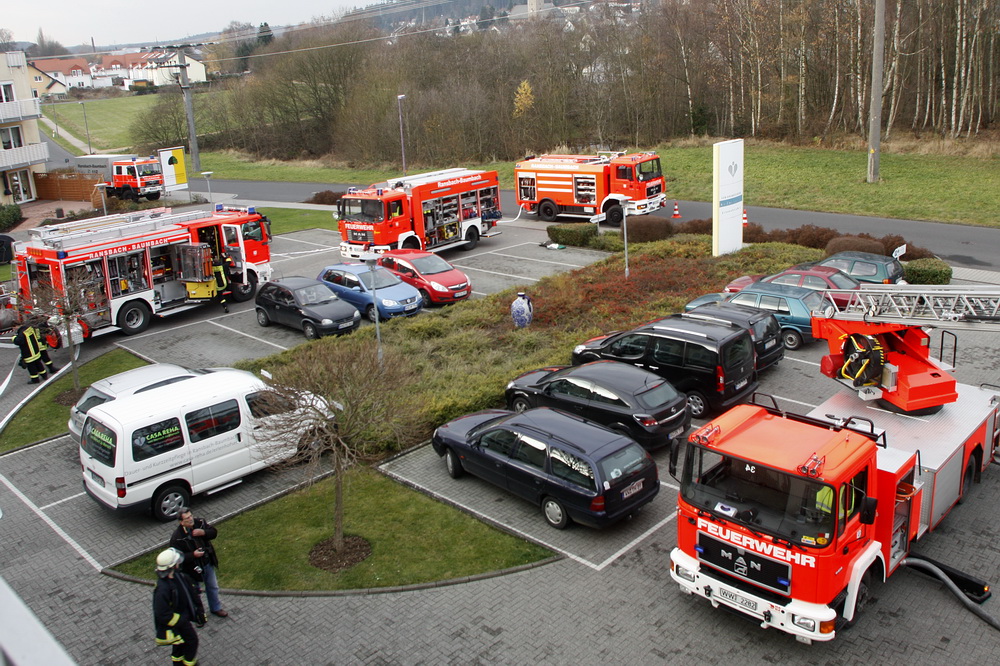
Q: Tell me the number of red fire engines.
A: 5